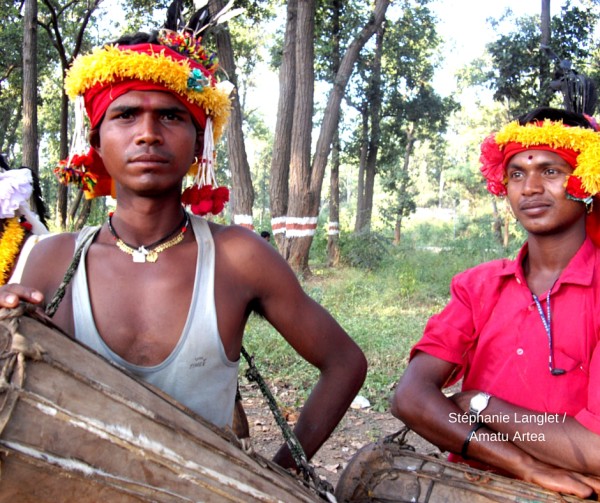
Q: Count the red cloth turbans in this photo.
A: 2